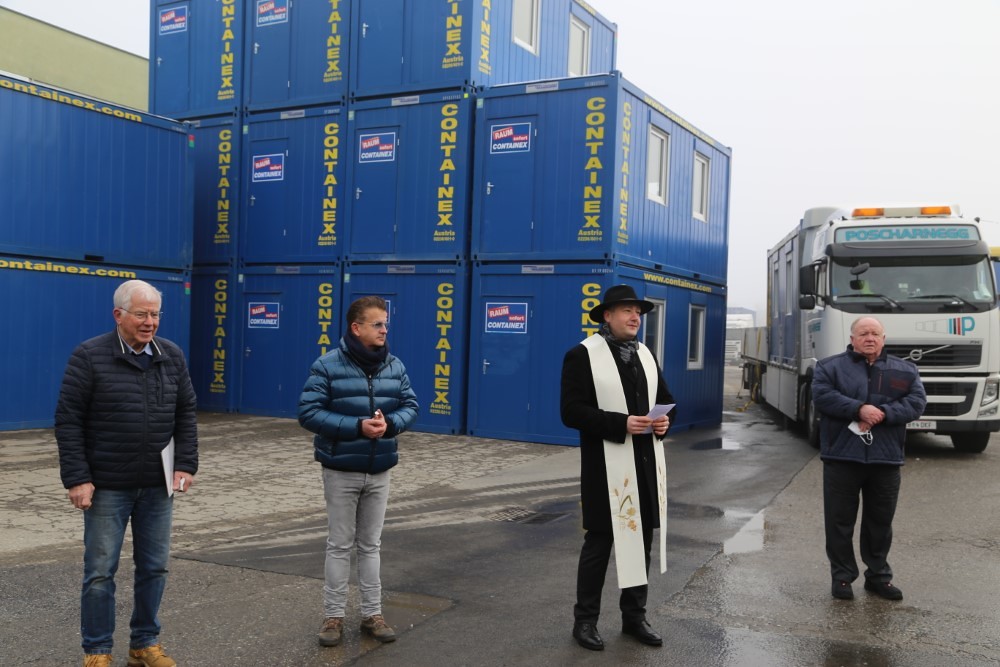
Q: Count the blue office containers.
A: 13